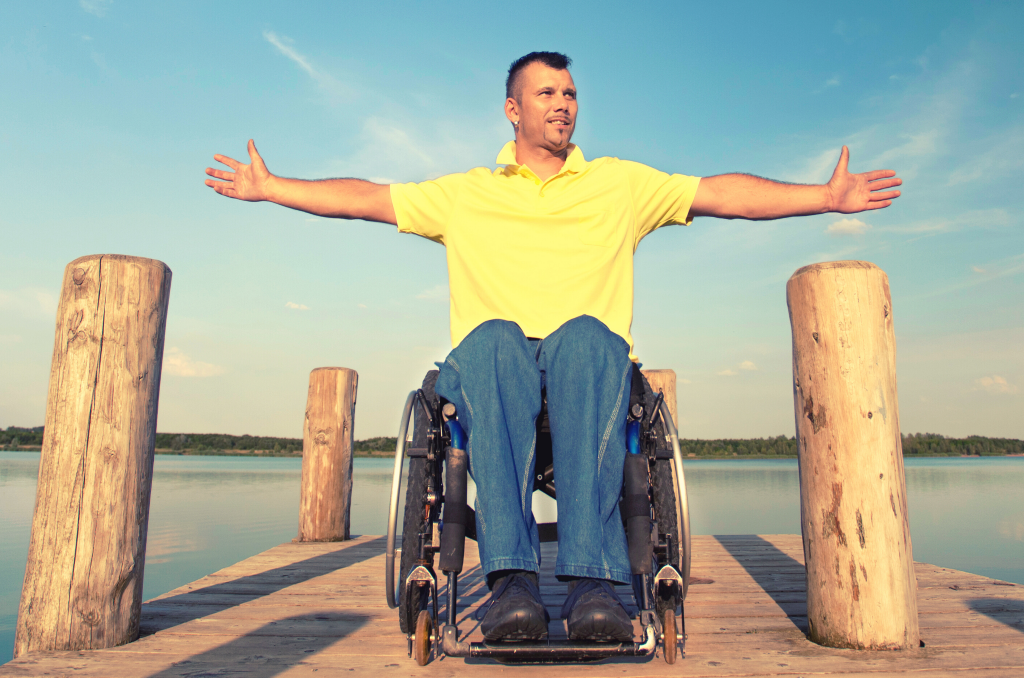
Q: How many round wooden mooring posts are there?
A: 4